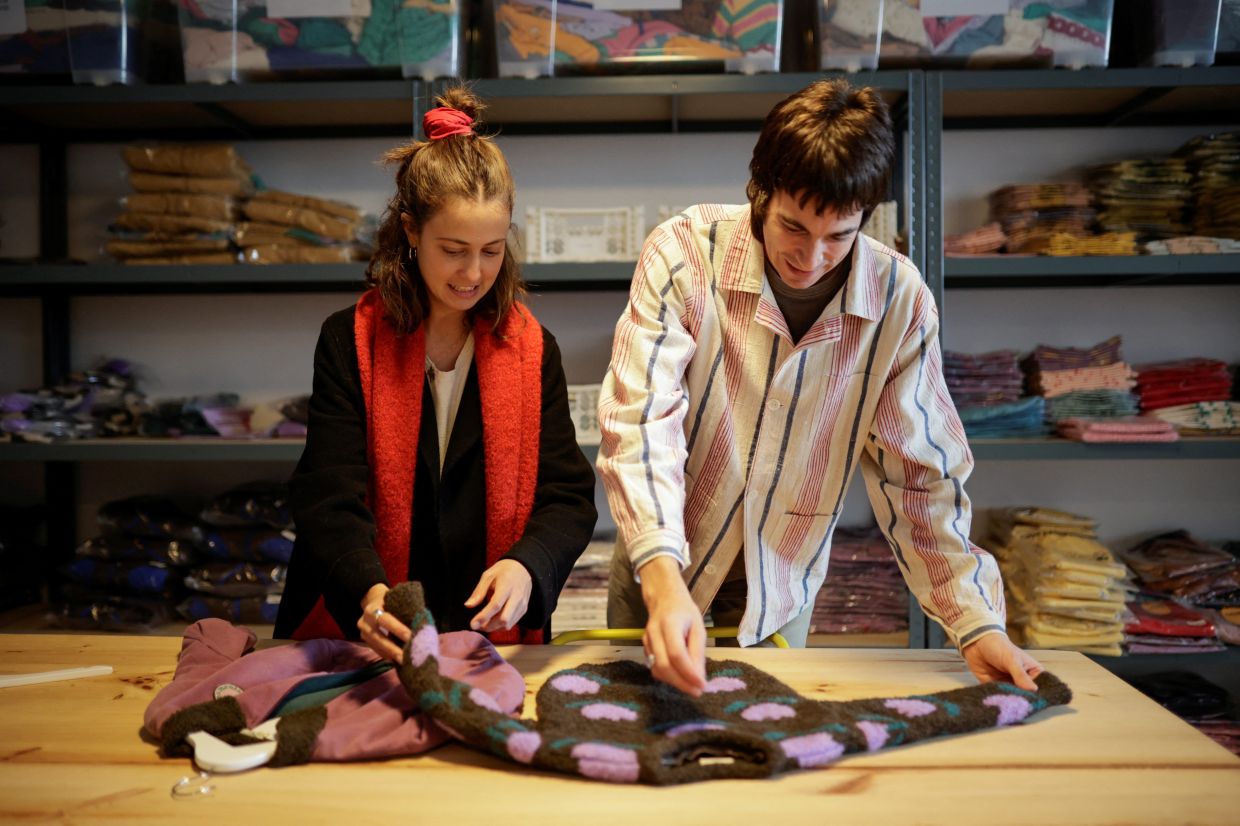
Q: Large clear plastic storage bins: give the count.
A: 5